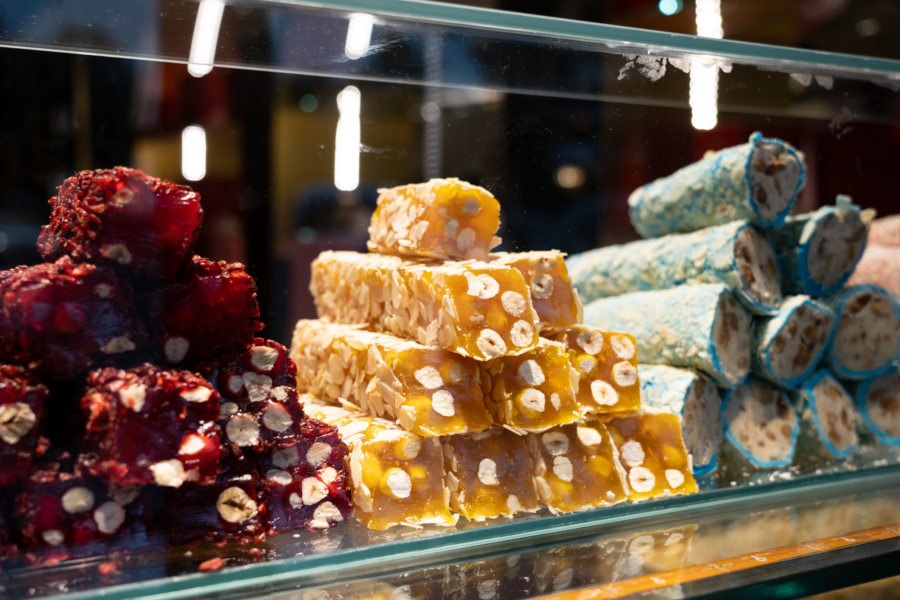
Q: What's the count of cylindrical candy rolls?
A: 10